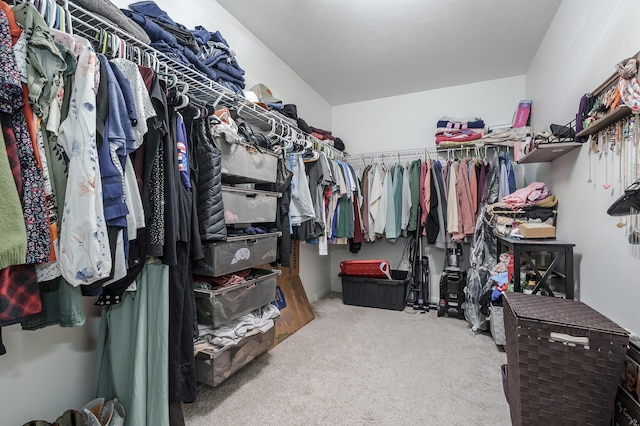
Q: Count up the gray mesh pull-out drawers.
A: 5